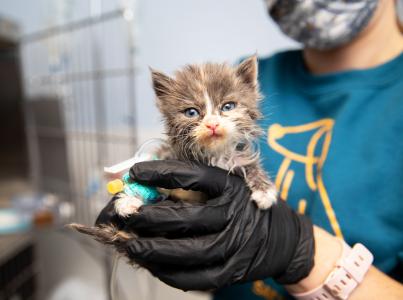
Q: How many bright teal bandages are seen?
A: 1